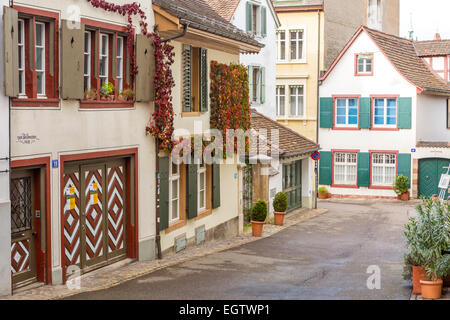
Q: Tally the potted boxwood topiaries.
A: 2